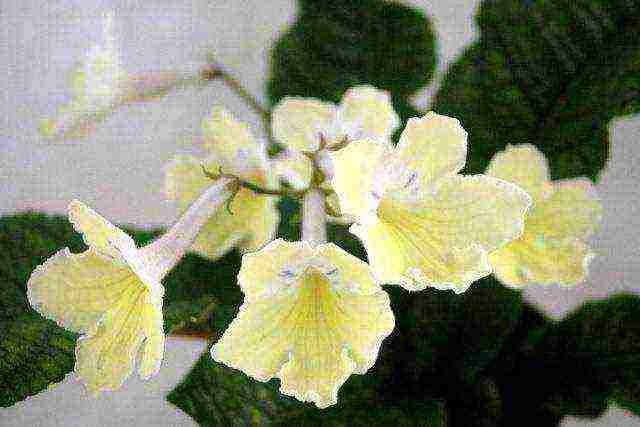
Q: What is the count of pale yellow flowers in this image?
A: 7